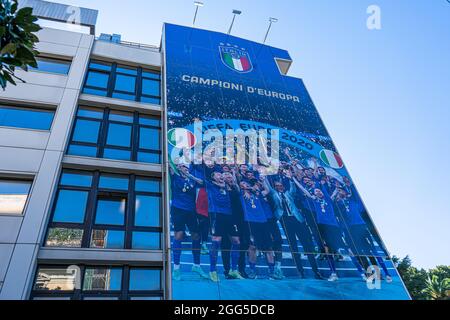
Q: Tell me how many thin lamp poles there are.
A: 3